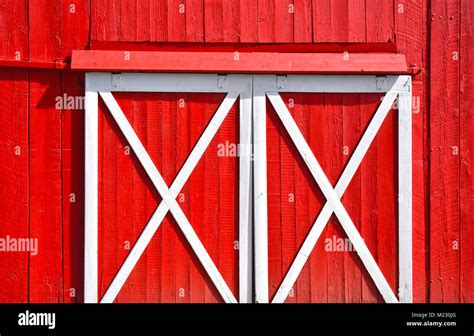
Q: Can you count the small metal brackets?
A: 4